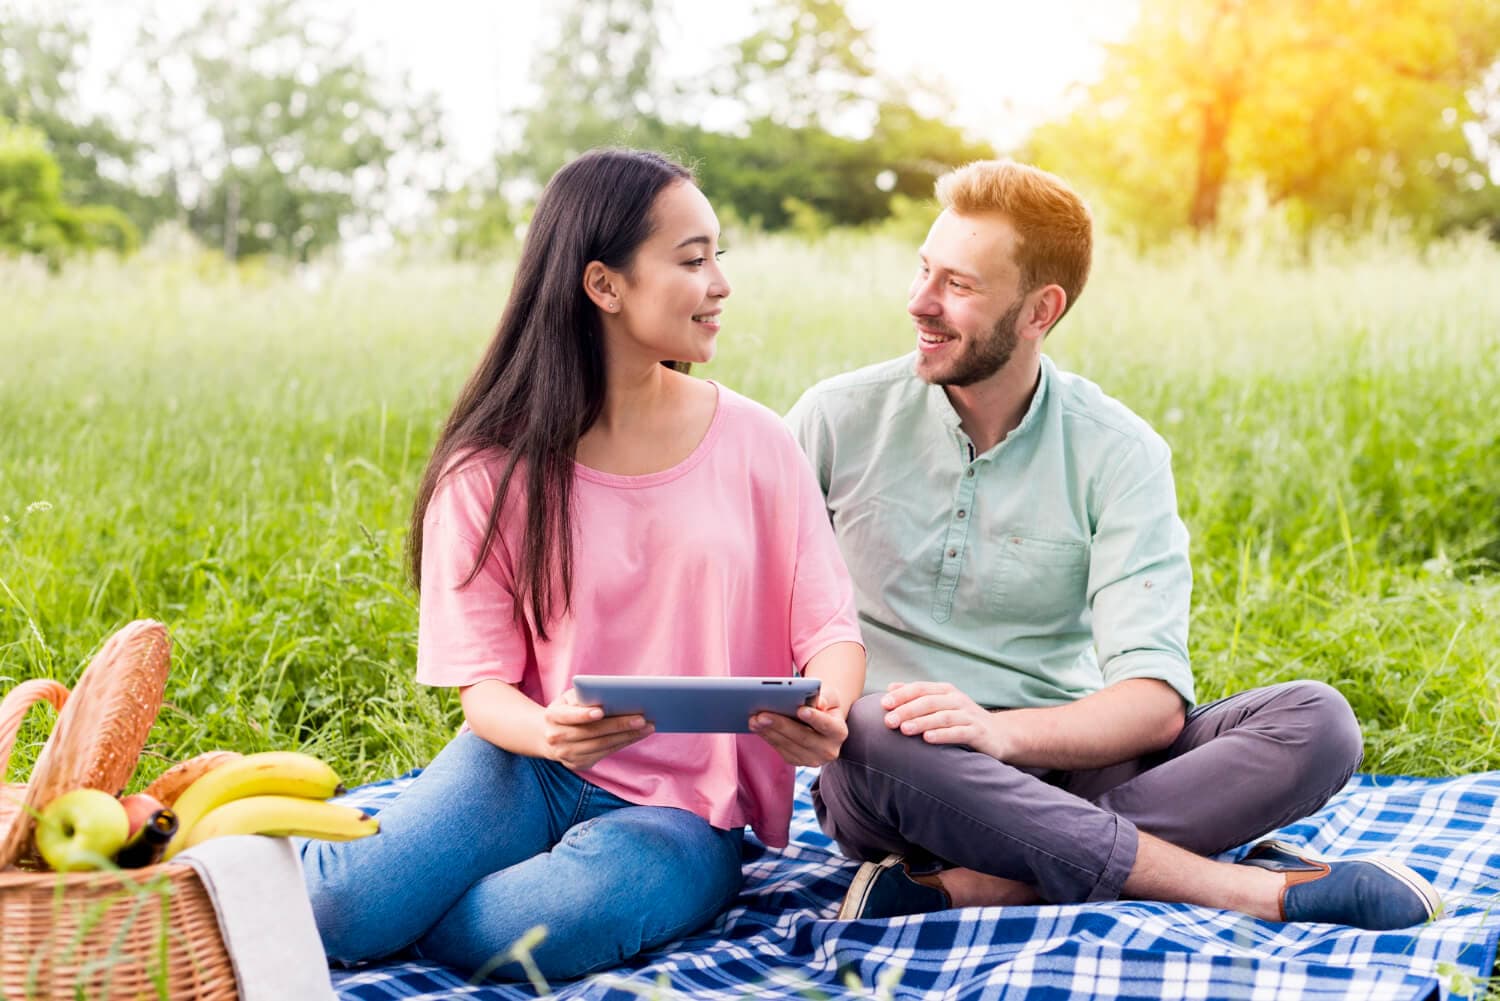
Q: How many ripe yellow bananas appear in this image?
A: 2